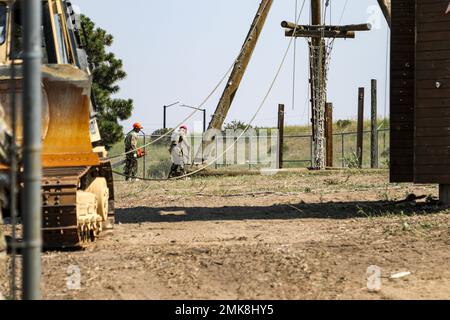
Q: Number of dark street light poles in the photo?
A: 2